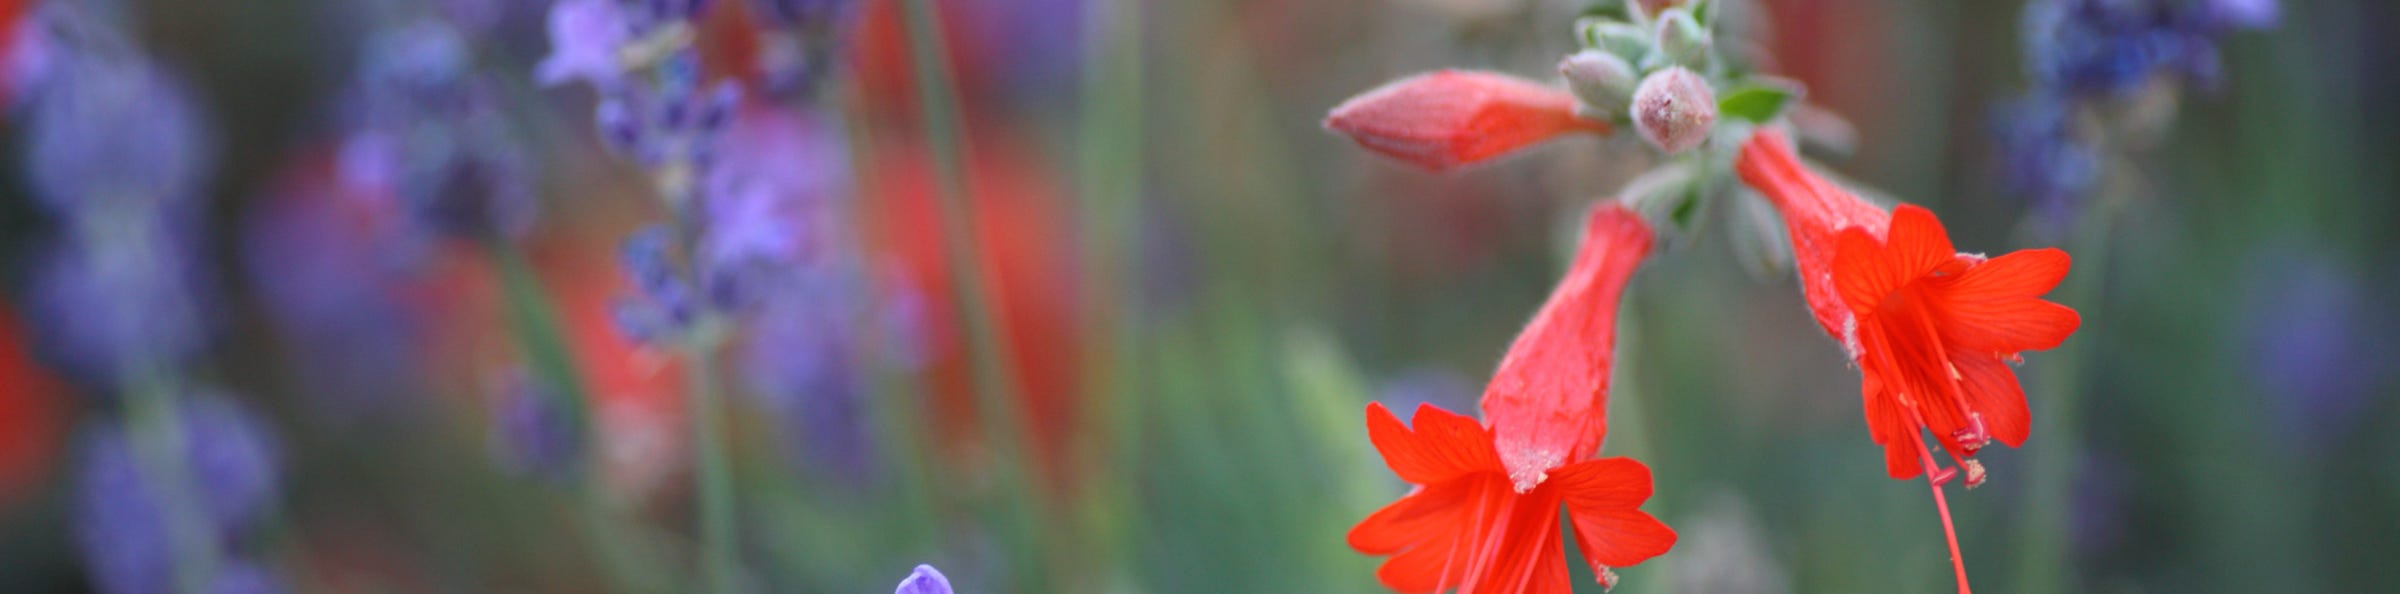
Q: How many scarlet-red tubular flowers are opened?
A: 2